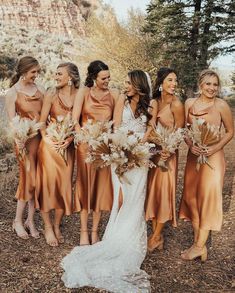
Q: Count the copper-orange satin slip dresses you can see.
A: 5